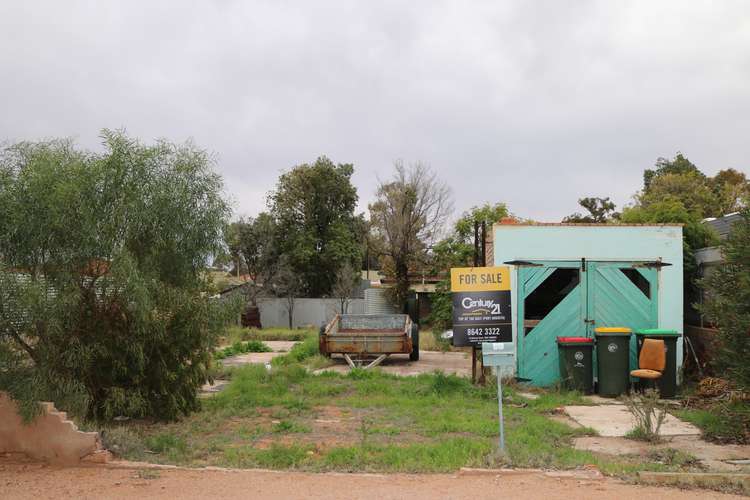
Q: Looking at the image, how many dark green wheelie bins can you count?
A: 3